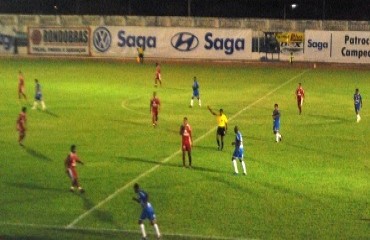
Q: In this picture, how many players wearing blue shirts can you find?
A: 6